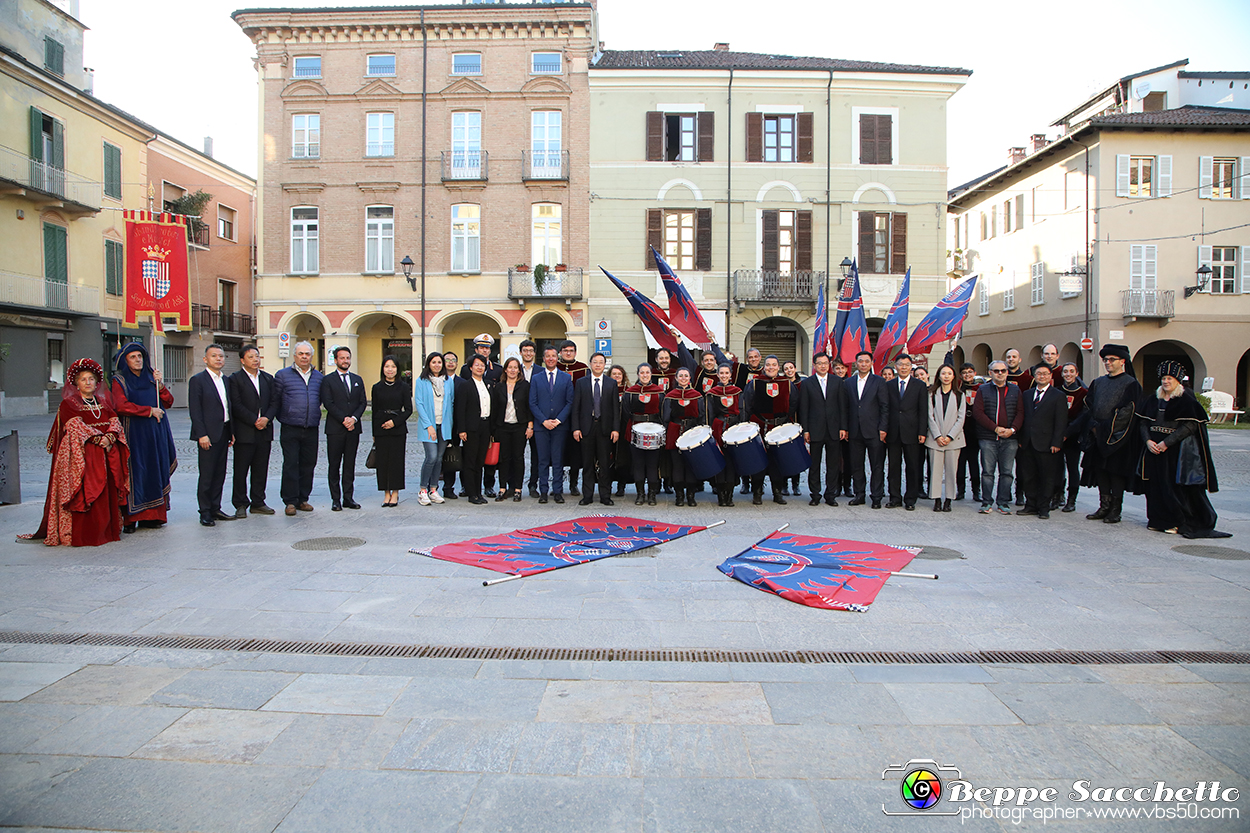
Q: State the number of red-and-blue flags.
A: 8